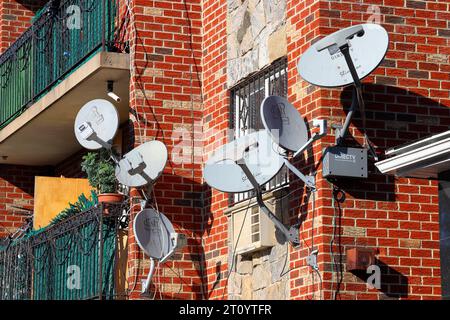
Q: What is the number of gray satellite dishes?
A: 6